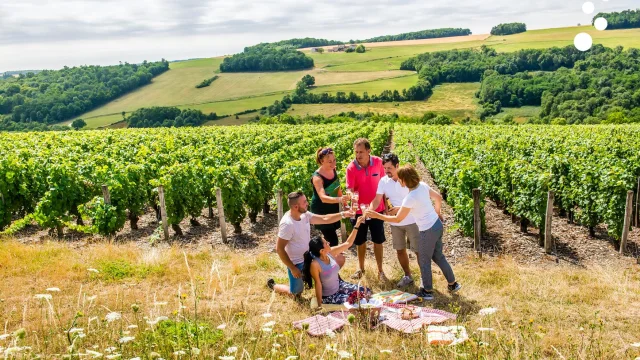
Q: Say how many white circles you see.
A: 3